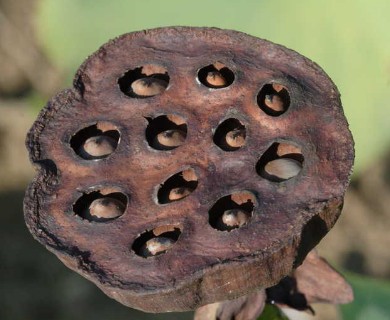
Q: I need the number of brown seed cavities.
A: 11